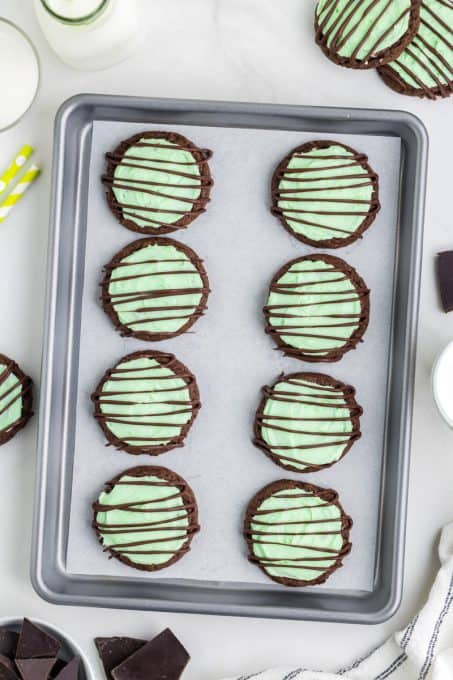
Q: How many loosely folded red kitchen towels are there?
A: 0